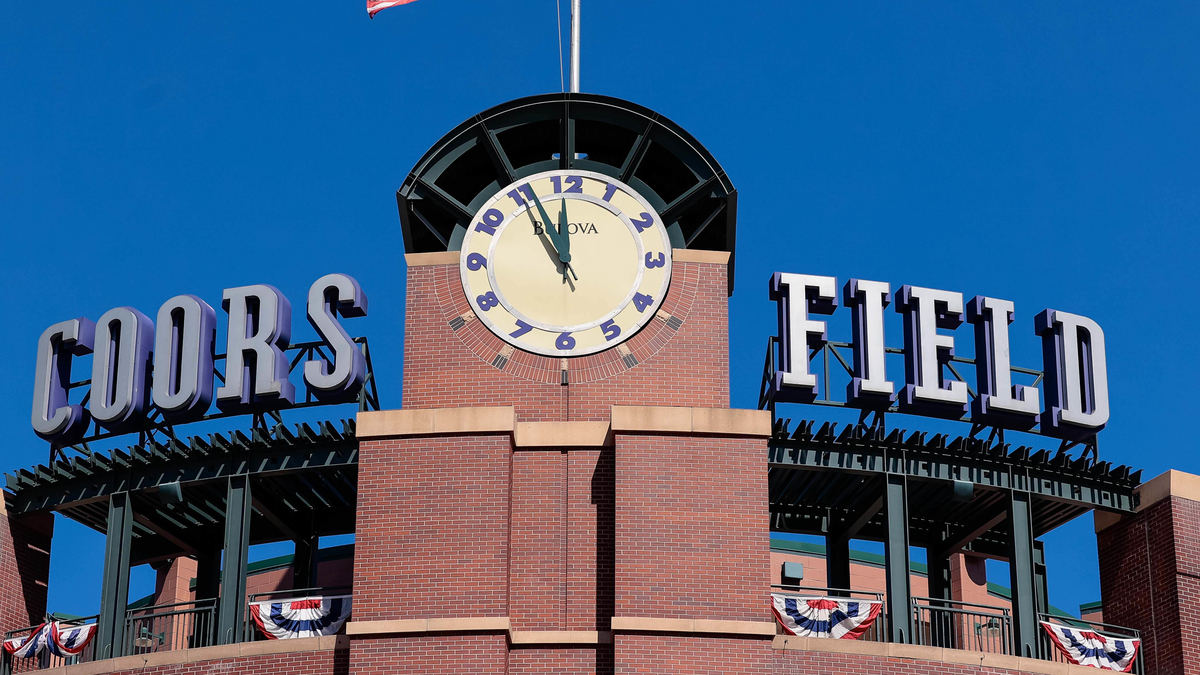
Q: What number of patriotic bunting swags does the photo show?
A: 4